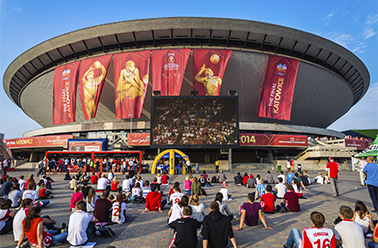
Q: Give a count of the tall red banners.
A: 6